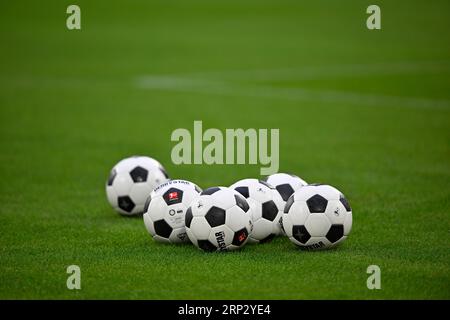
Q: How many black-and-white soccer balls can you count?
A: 6